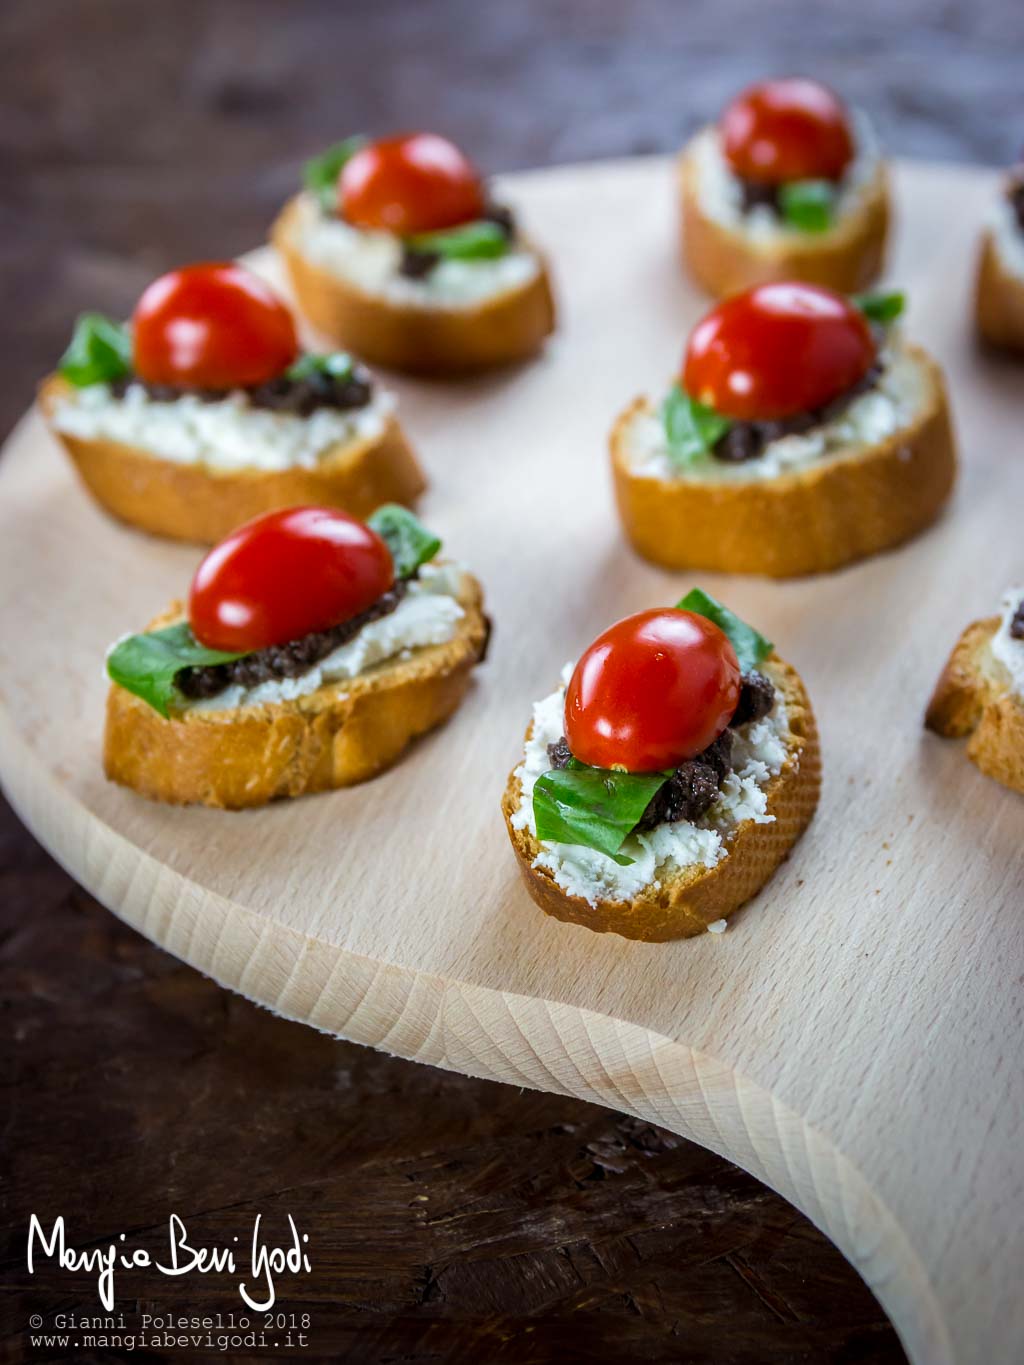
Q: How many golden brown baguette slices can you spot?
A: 8